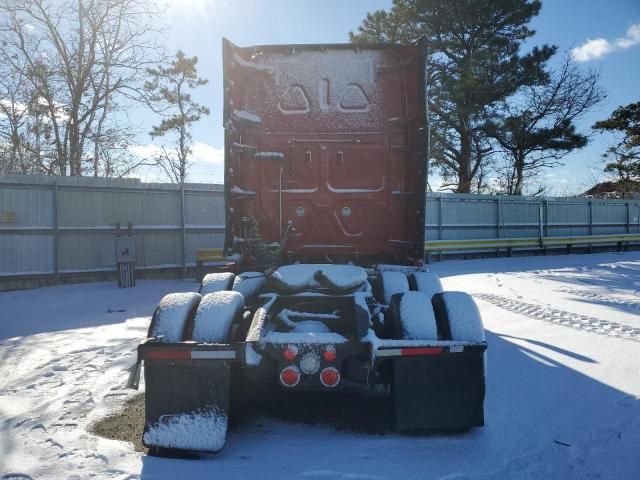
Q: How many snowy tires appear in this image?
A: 8